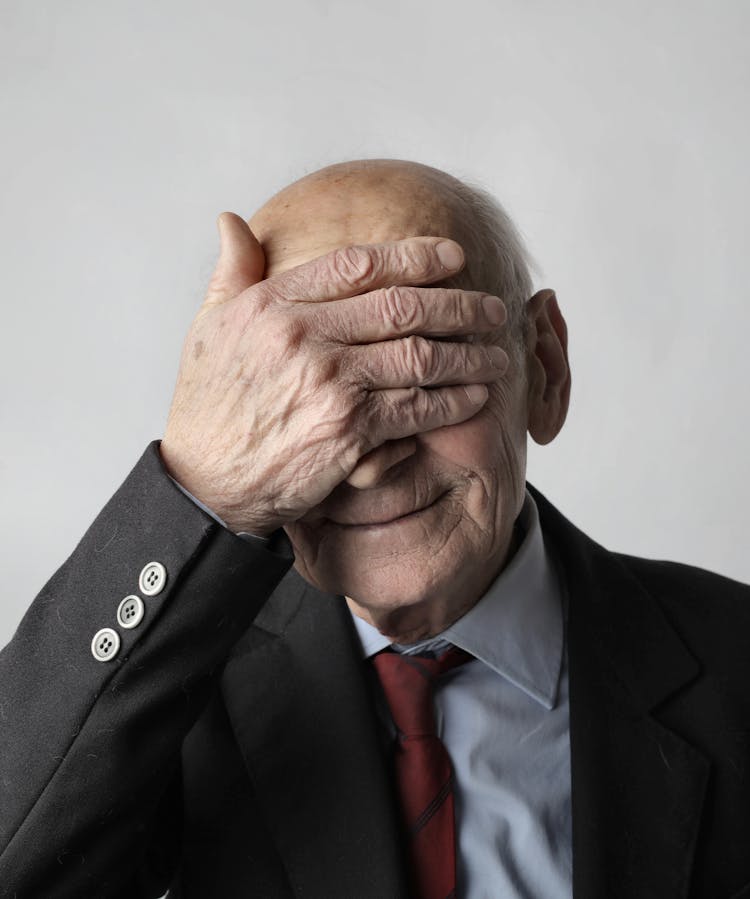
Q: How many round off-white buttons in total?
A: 3